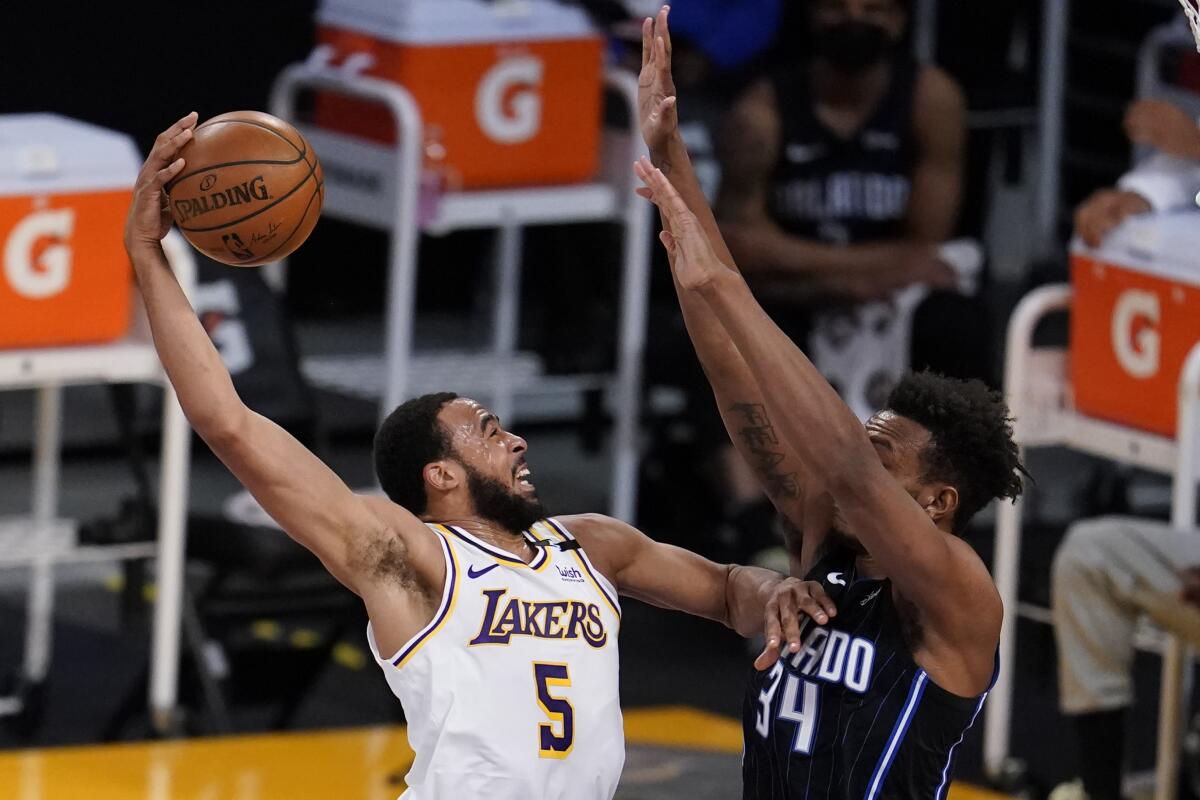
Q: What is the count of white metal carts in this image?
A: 3